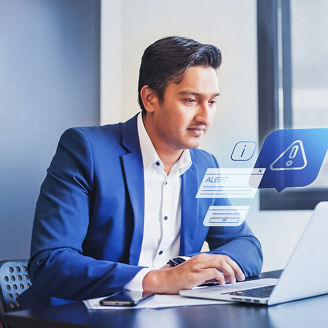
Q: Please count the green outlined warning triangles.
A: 0